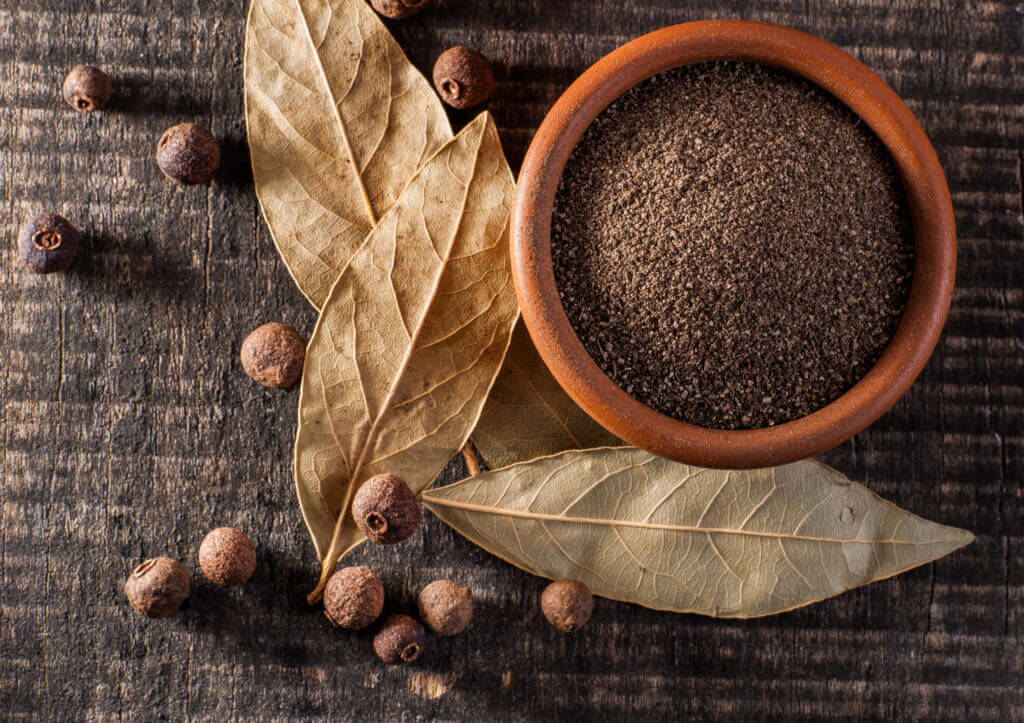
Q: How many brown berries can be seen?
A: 13